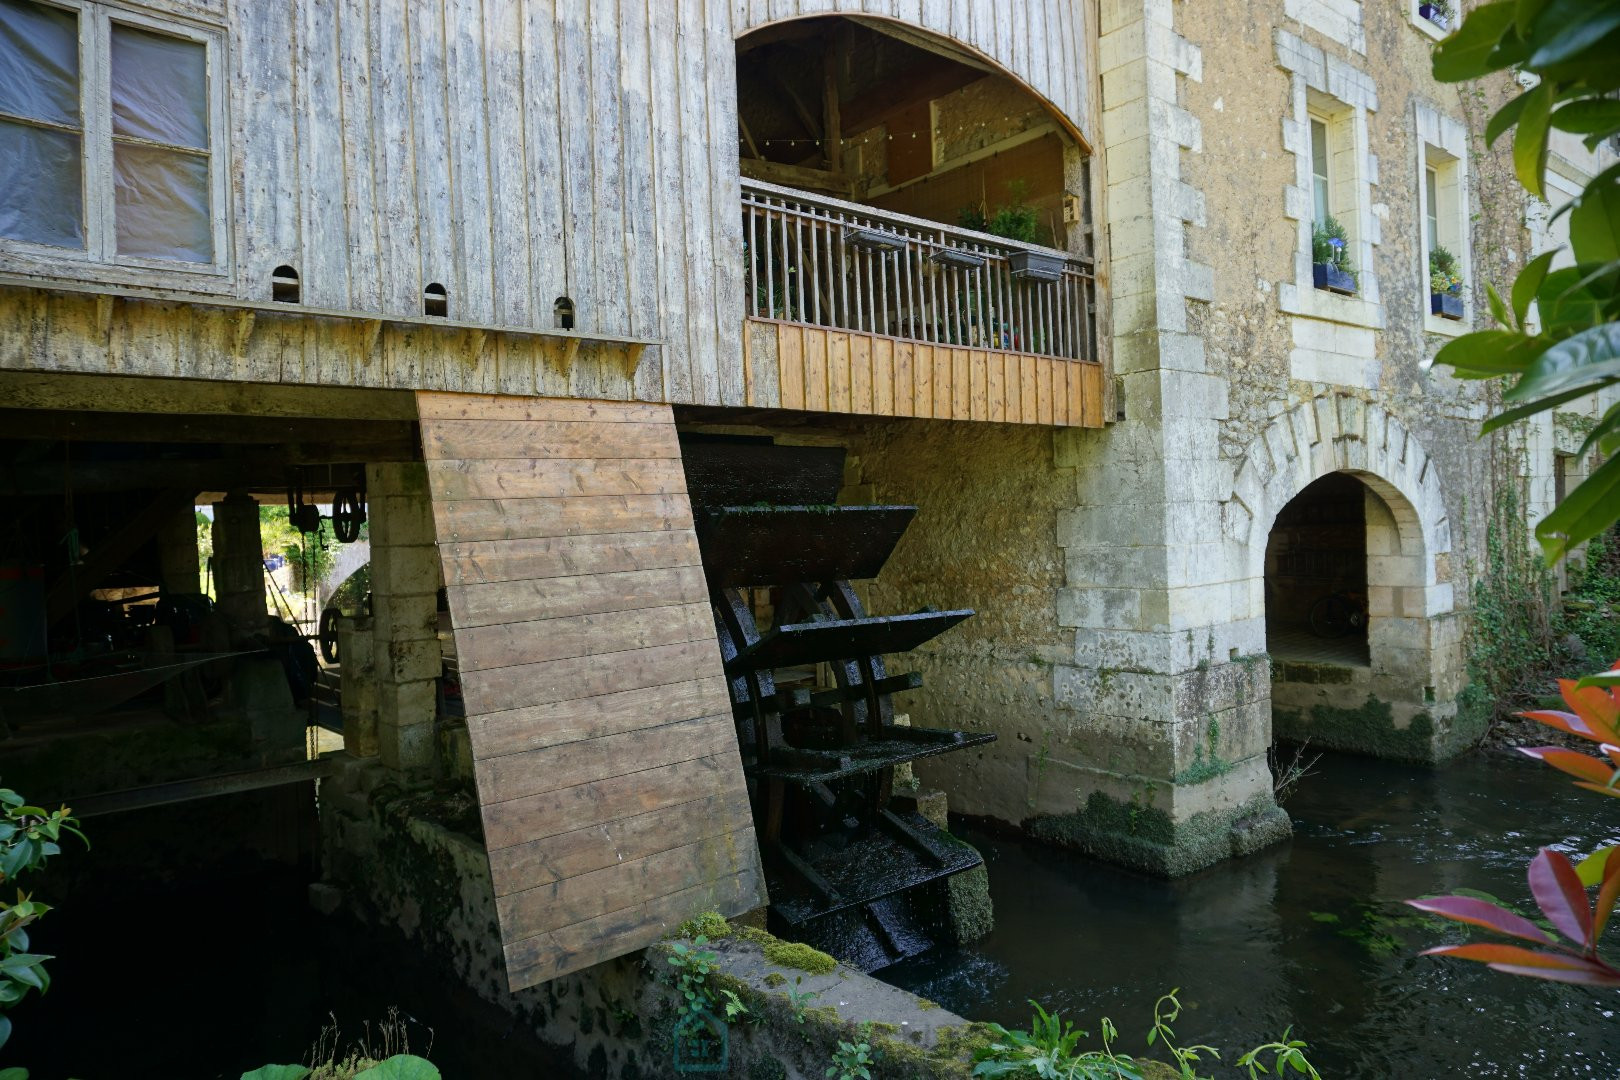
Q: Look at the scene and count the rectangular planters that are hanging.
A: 3